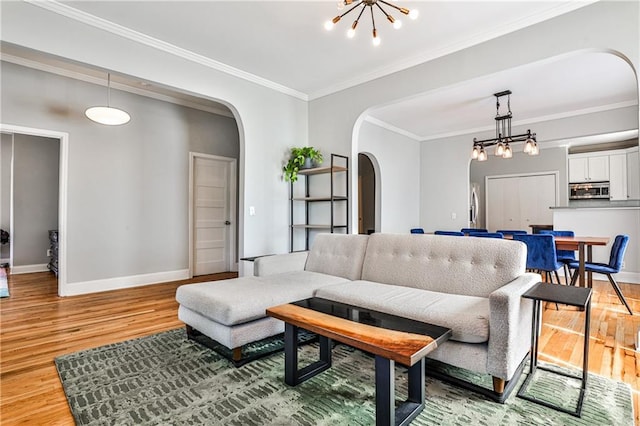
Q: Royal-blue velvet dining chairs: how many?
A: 8